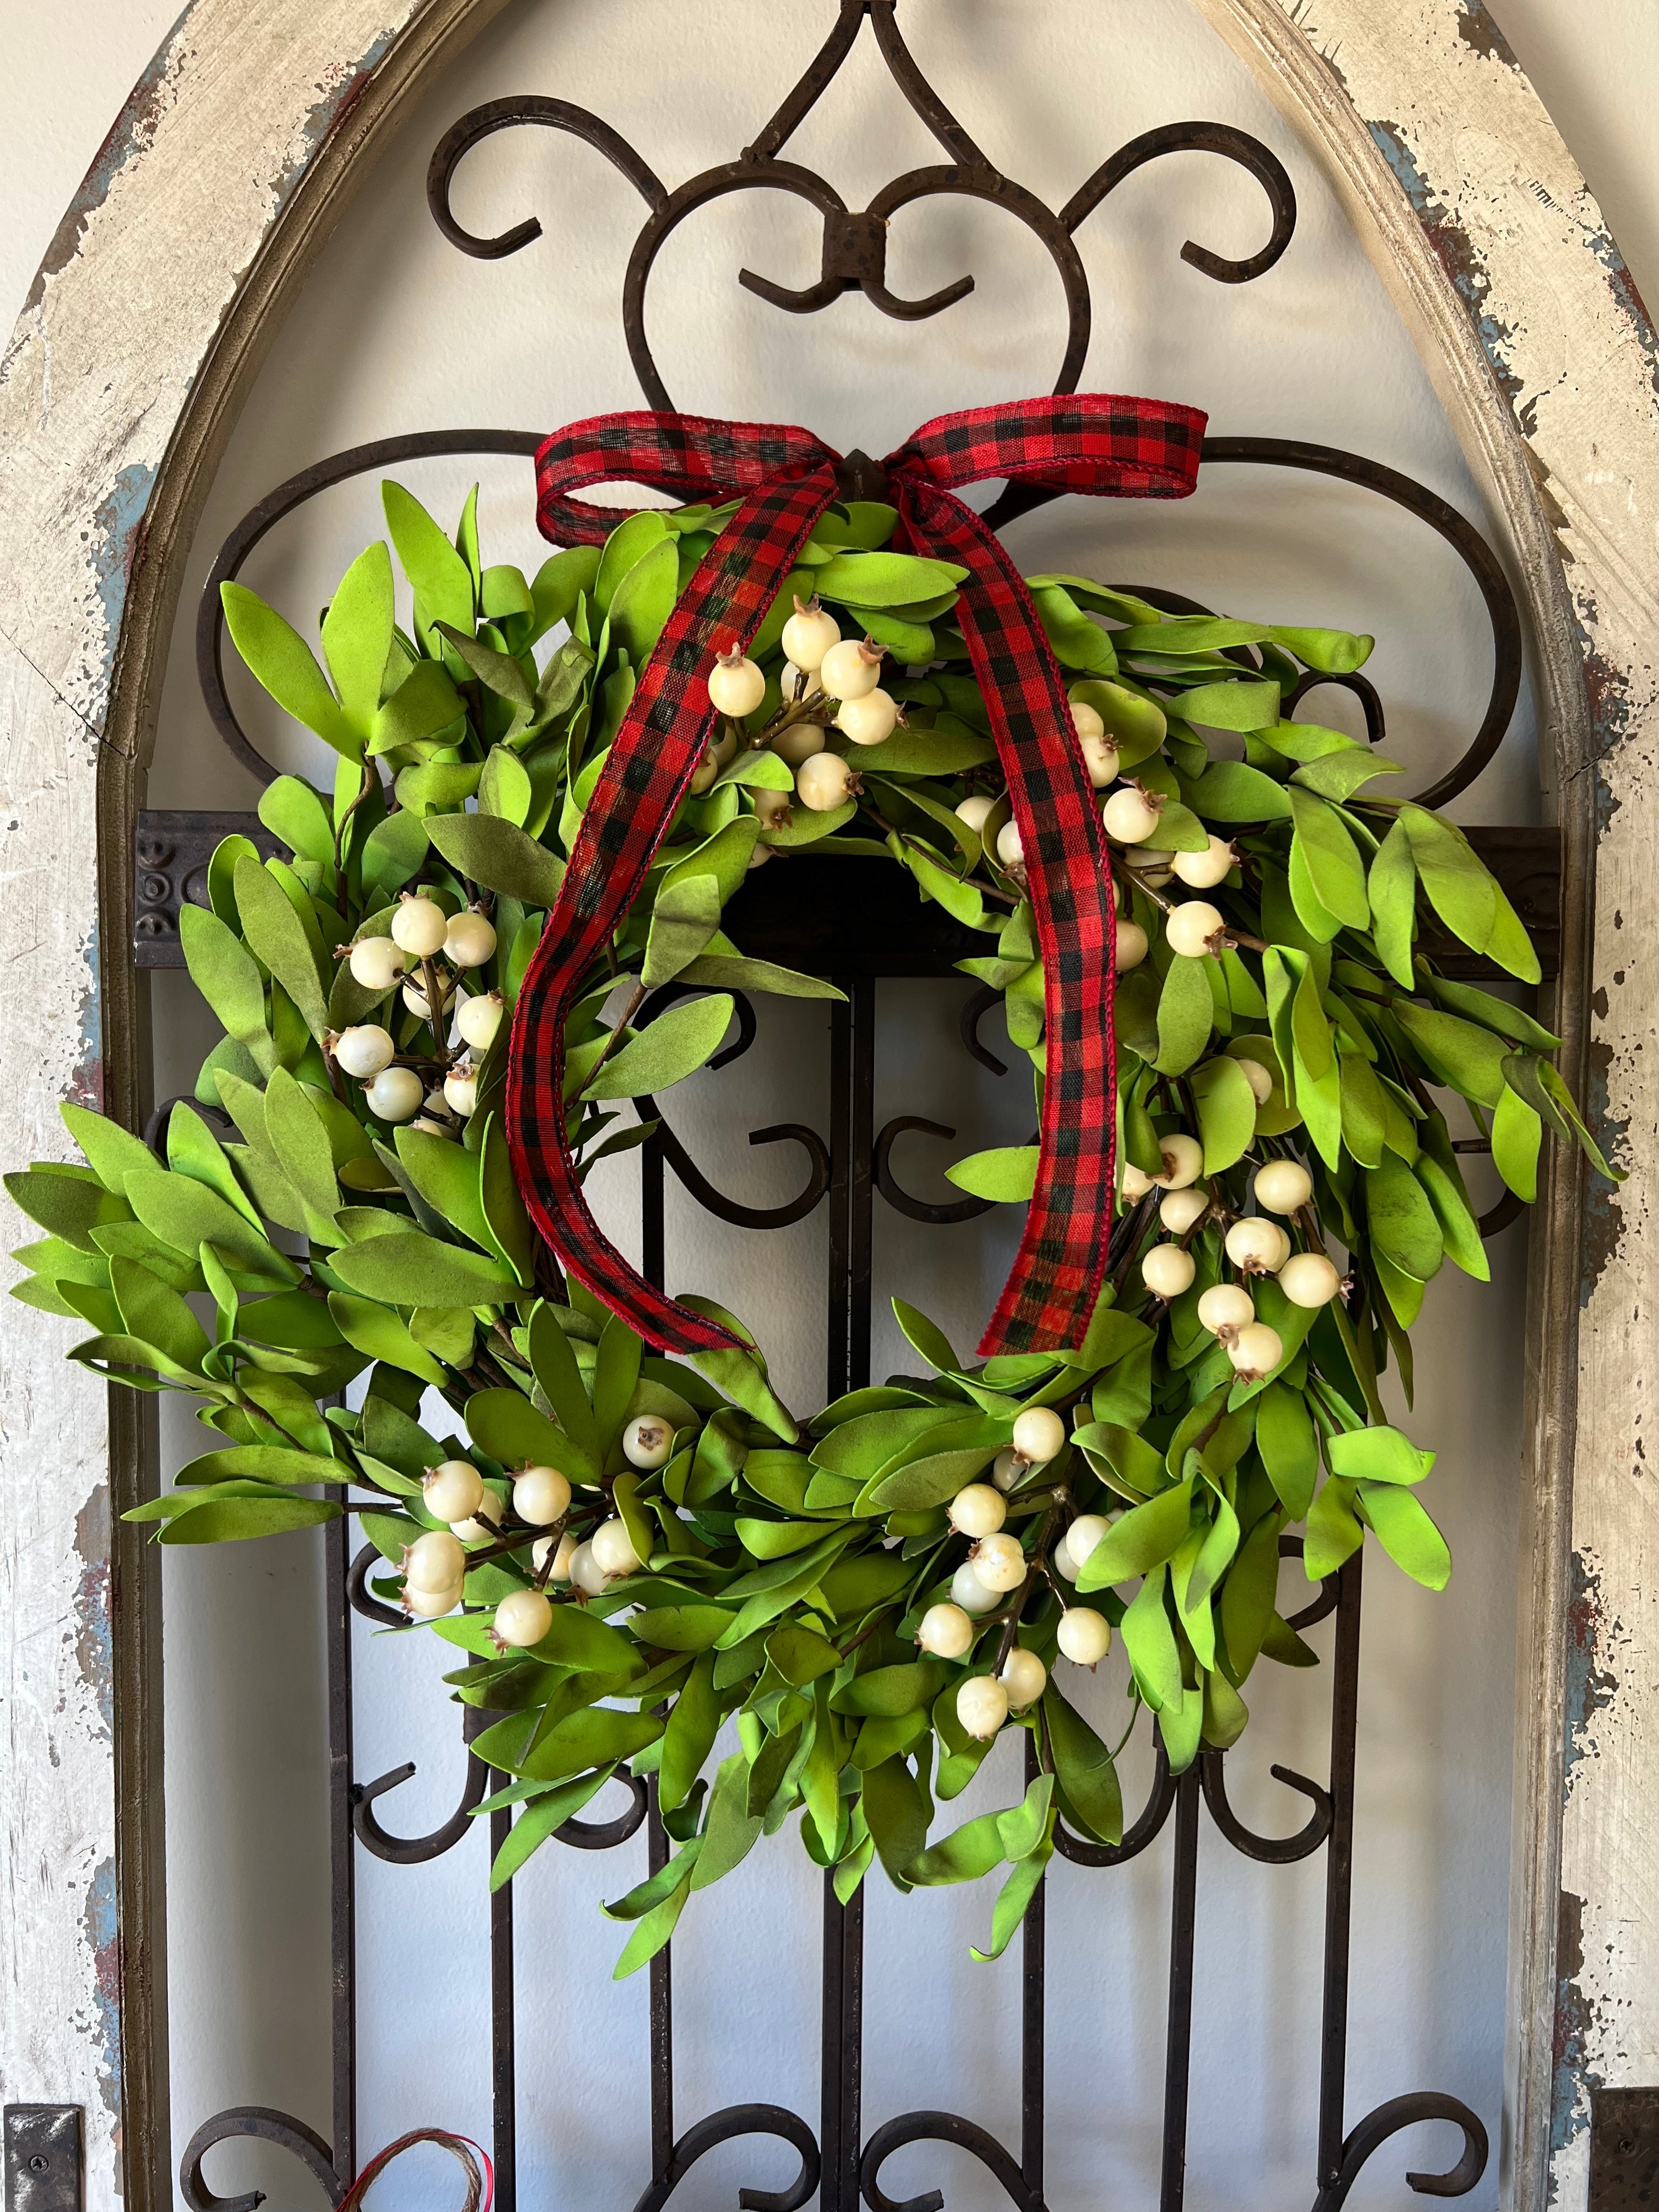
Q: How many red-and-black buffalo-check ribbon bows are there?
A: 1